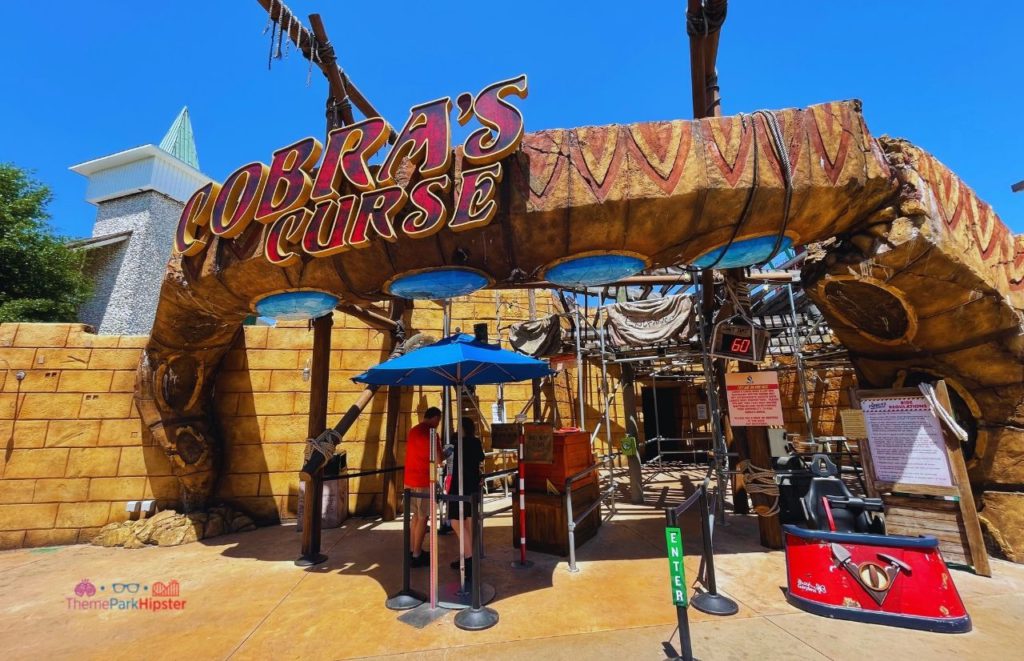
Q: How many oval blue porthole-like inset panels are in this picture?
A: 4